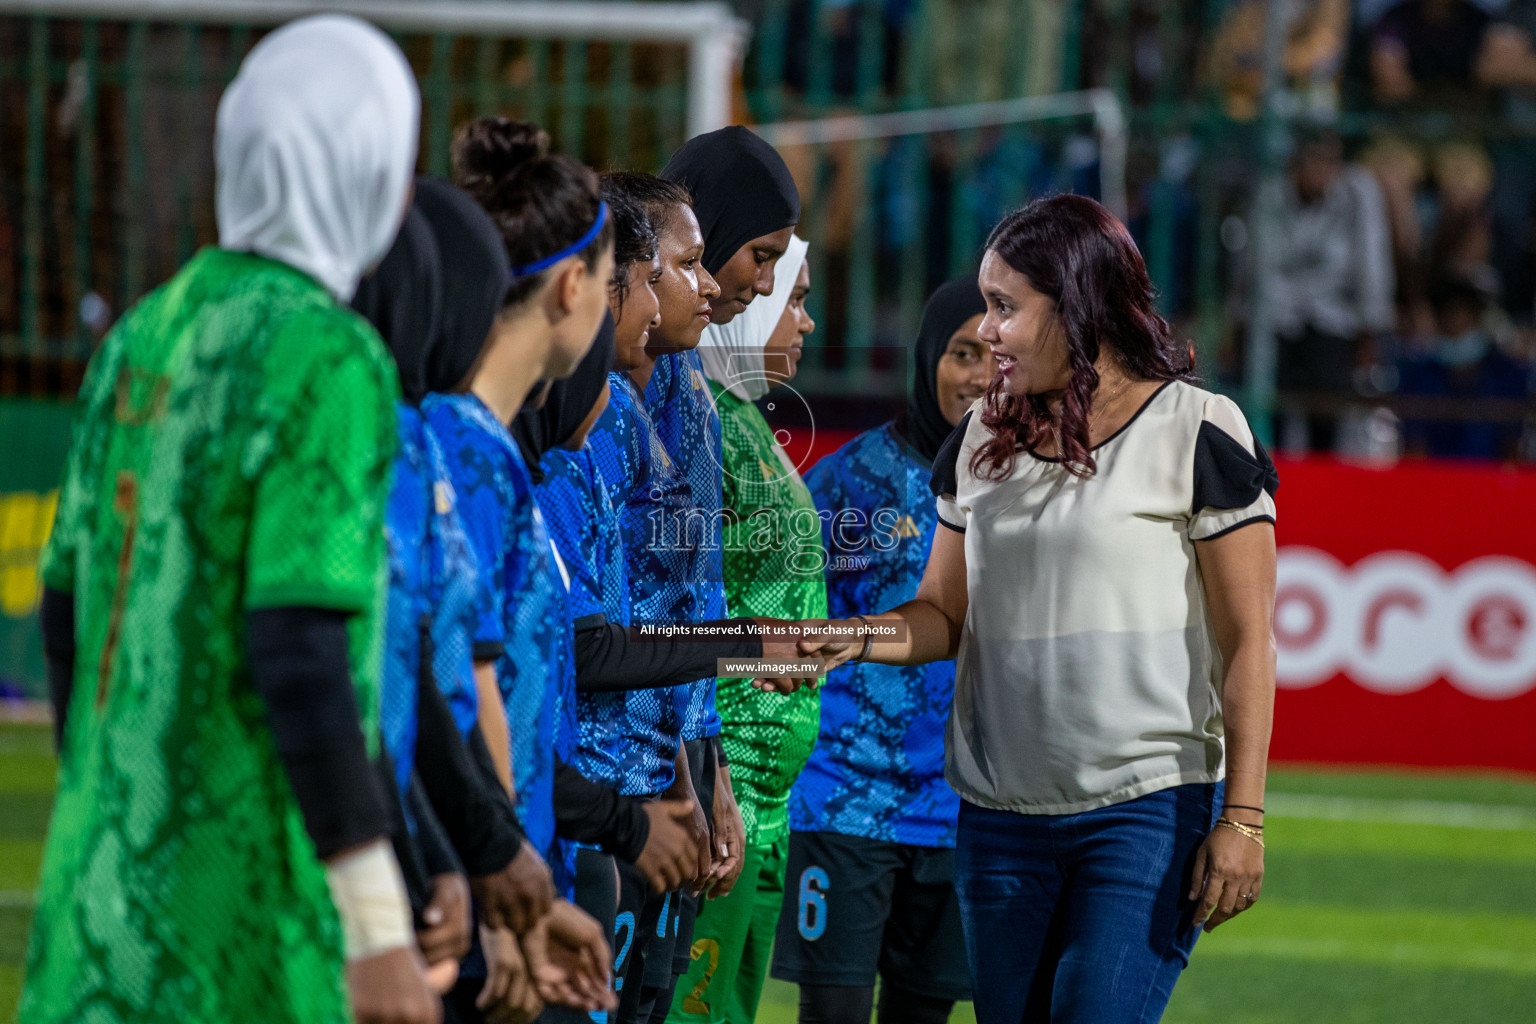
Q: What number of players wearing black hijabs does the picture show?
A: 5